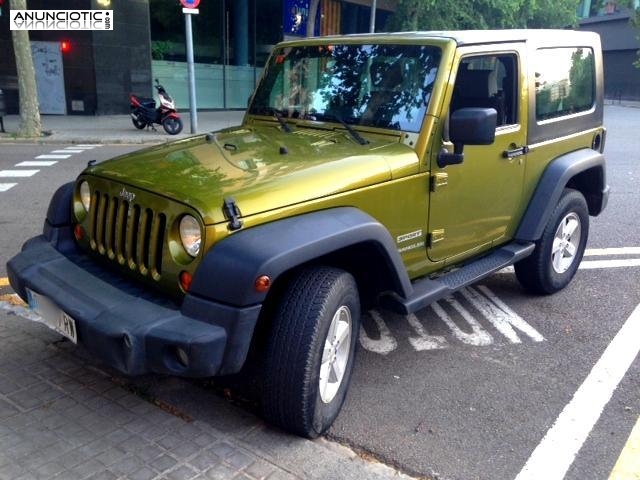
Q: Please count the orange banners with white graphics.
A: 0